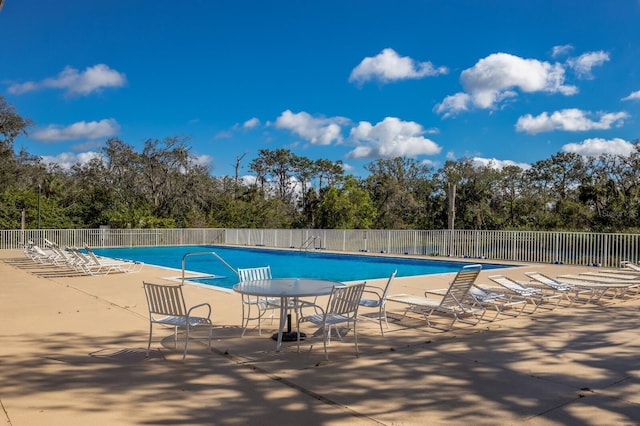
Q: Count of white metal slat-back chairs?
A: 4